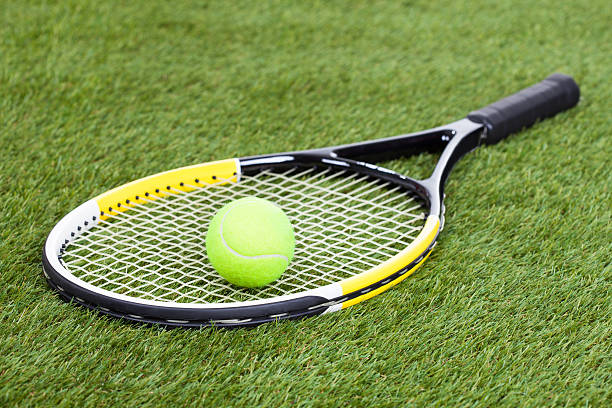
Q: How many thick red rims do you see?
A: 0